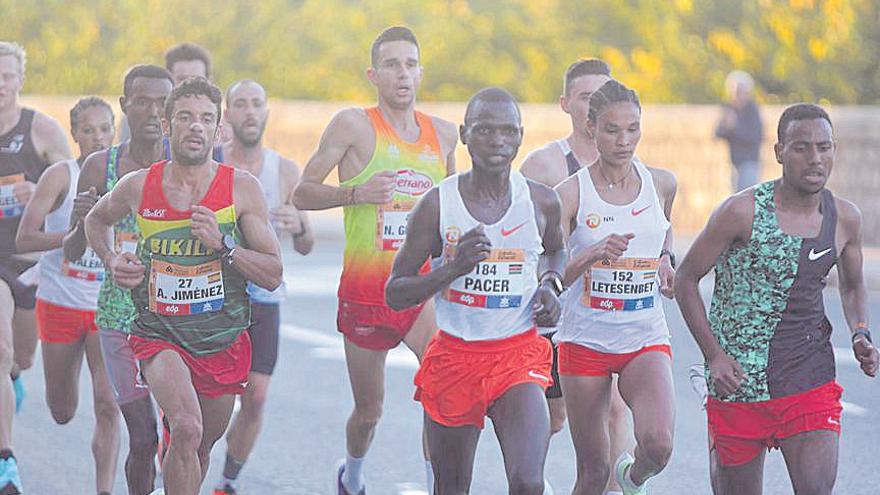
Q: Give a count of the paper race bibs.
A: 7